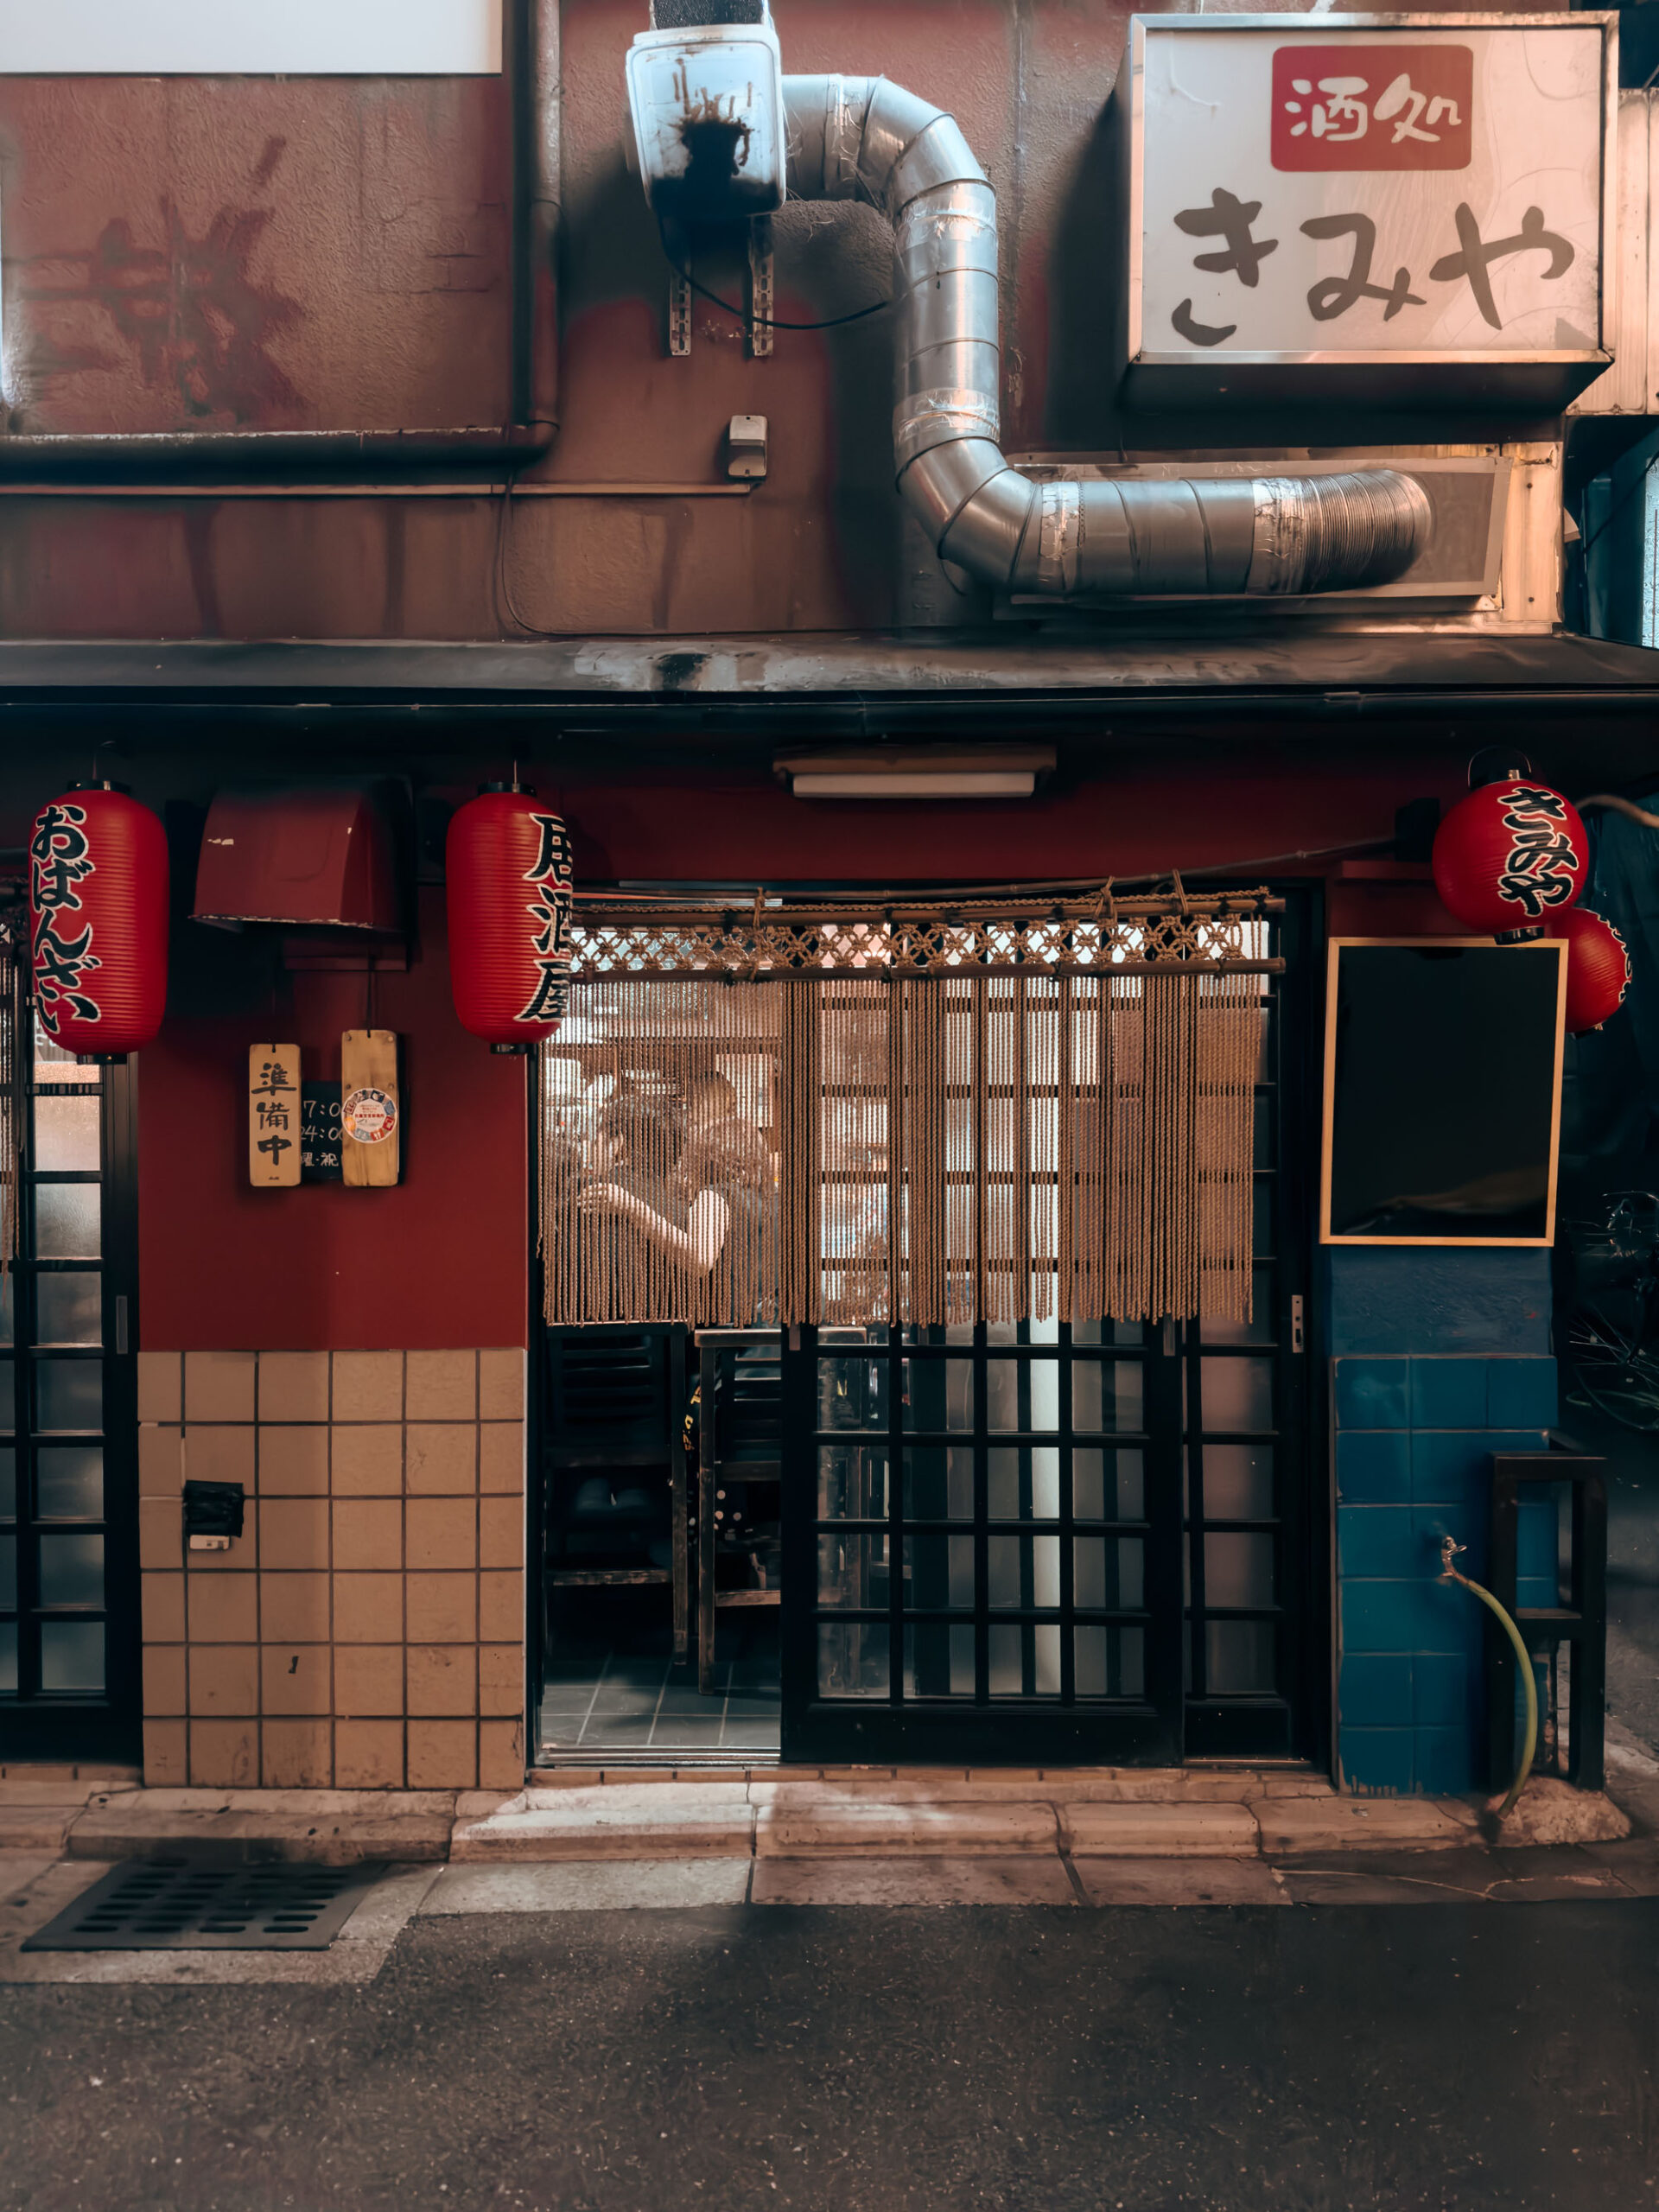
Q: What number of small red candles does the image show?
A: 0